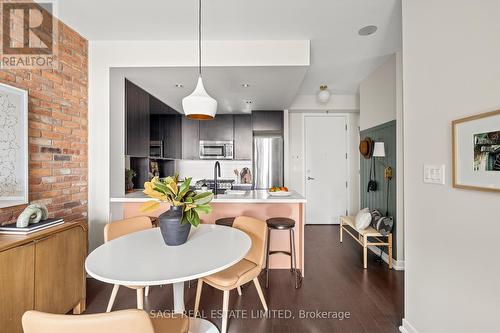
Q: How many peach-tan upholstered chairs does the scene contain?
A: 3